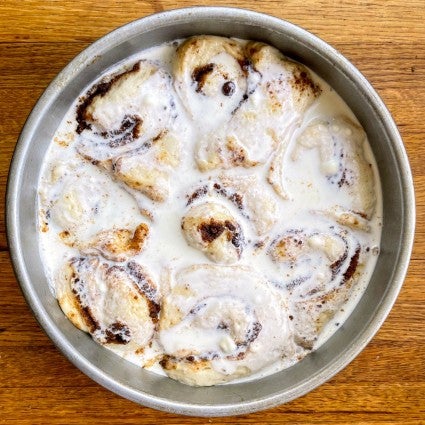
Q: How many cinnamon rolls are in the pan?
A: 8